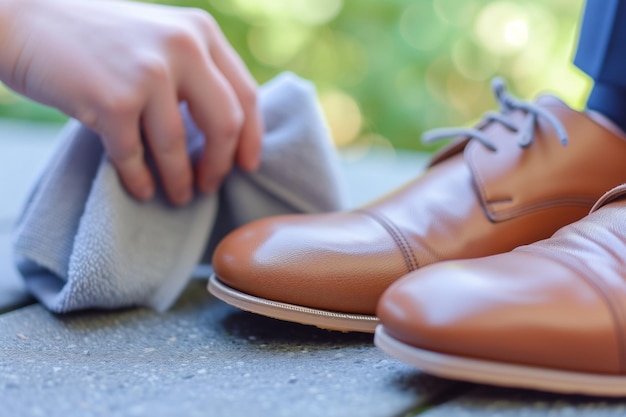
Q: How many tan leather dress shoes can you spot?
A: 2